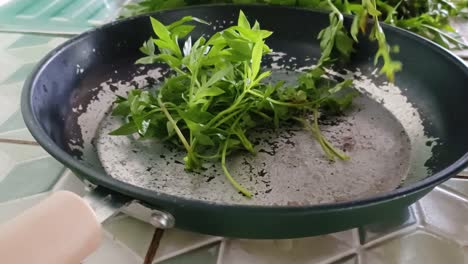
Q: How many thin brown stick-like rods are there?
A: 0